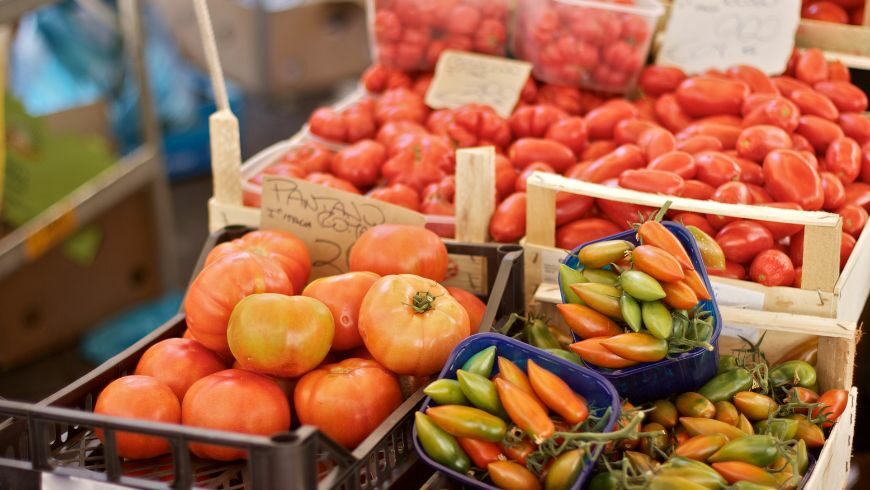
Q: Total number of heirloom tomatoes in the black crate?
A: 11